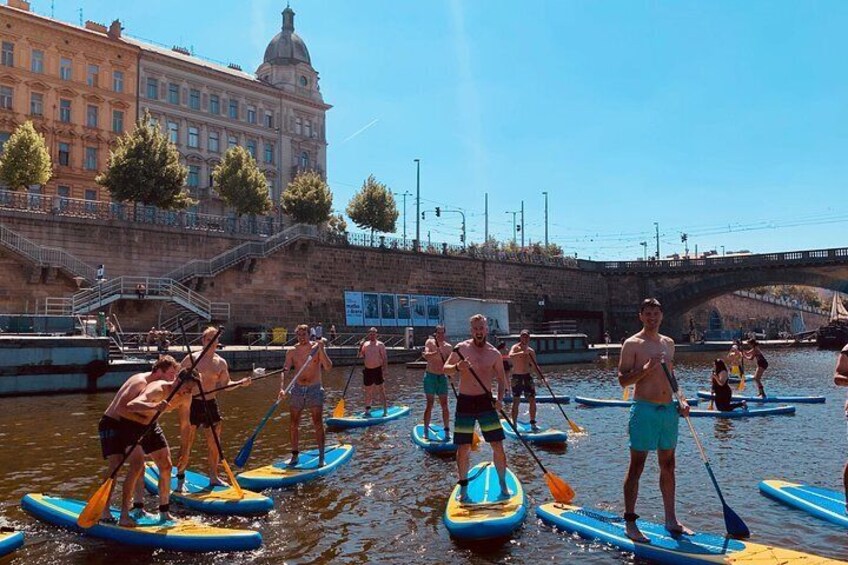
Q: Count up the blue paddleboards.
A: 15